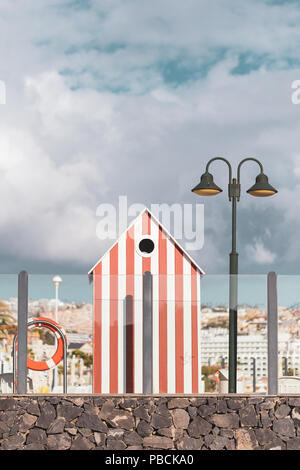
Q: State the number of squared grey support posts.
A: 3